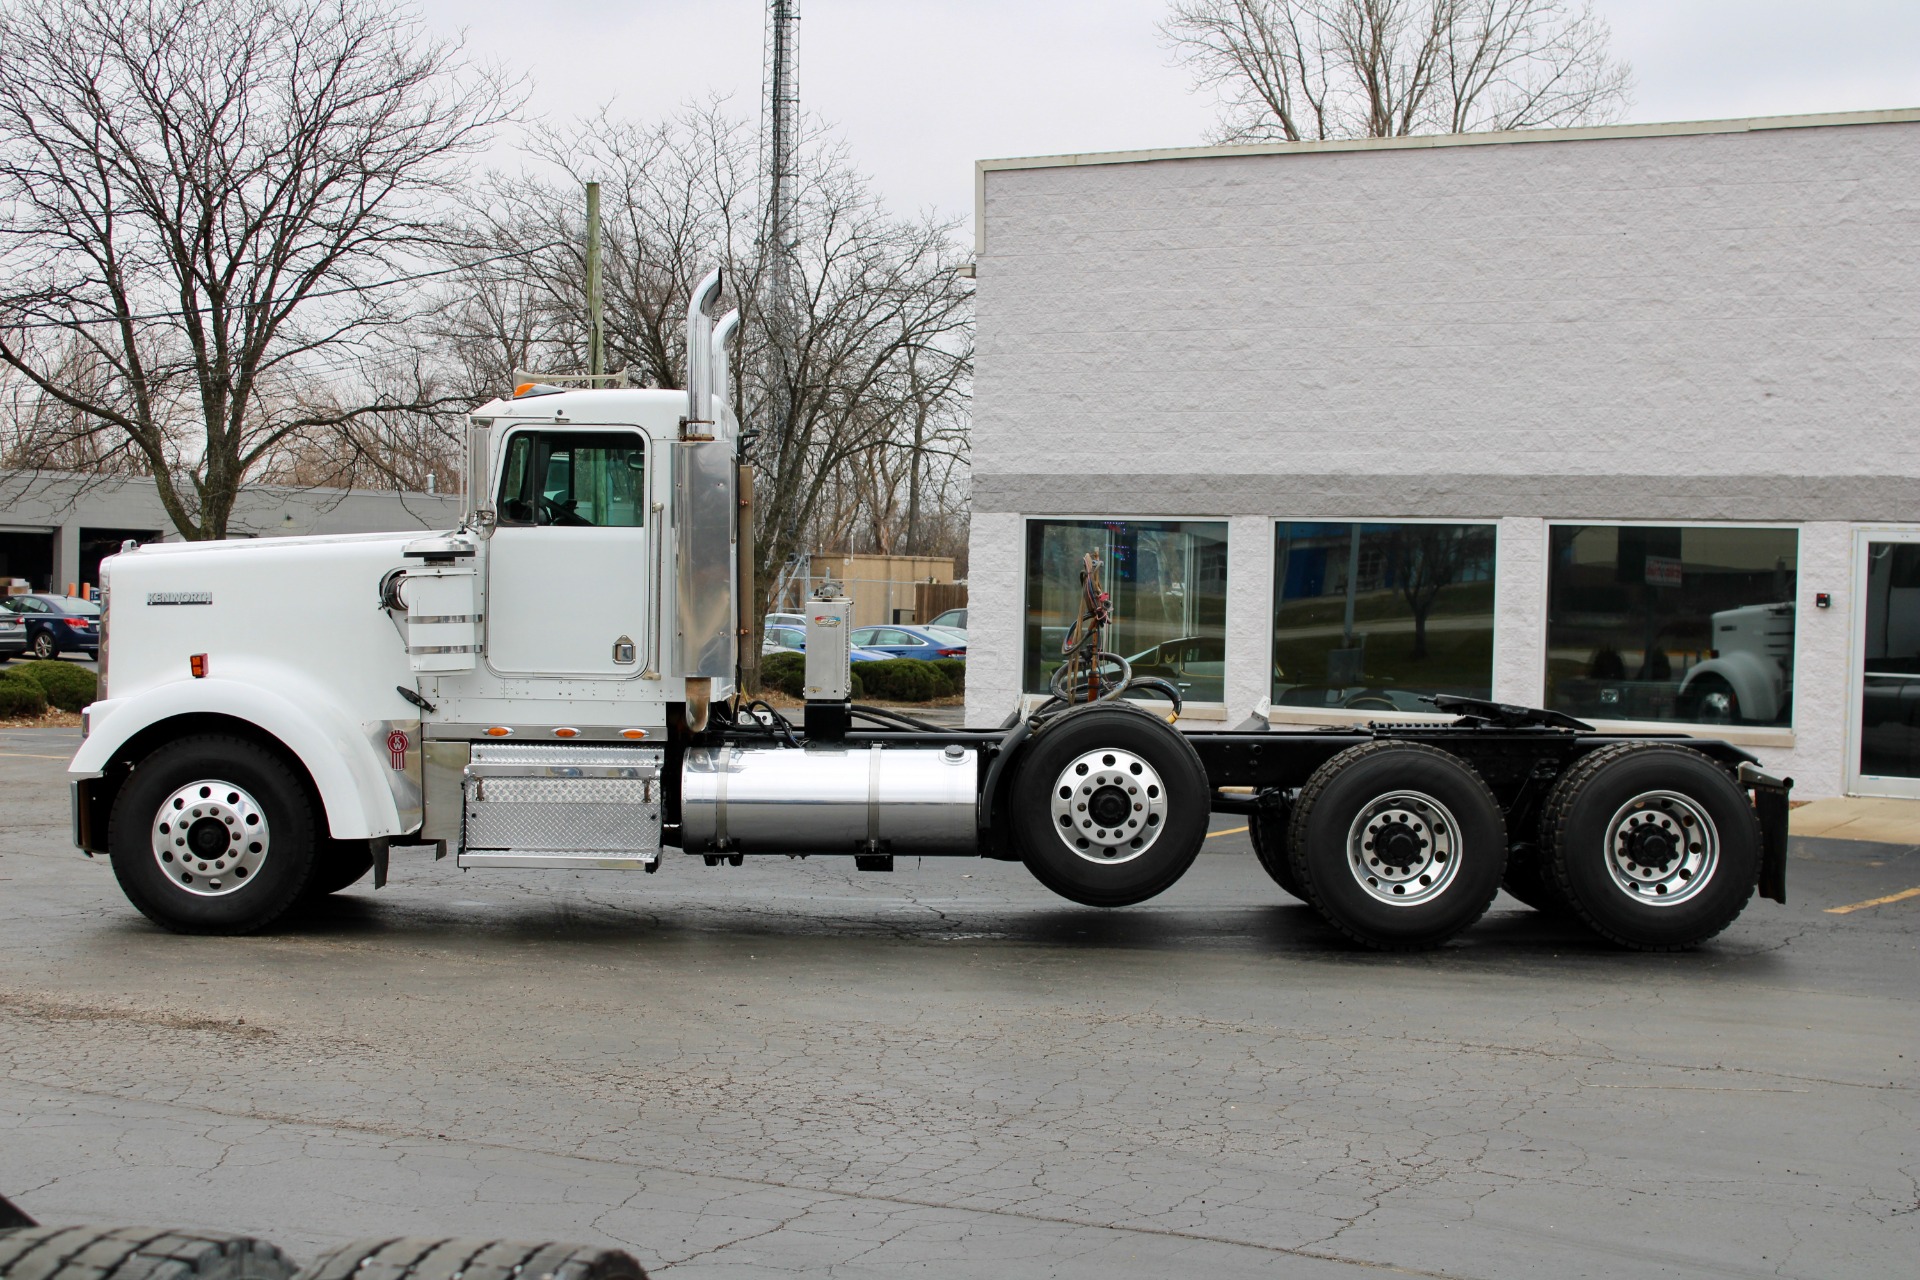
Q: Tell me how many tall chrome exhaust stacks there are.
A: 2